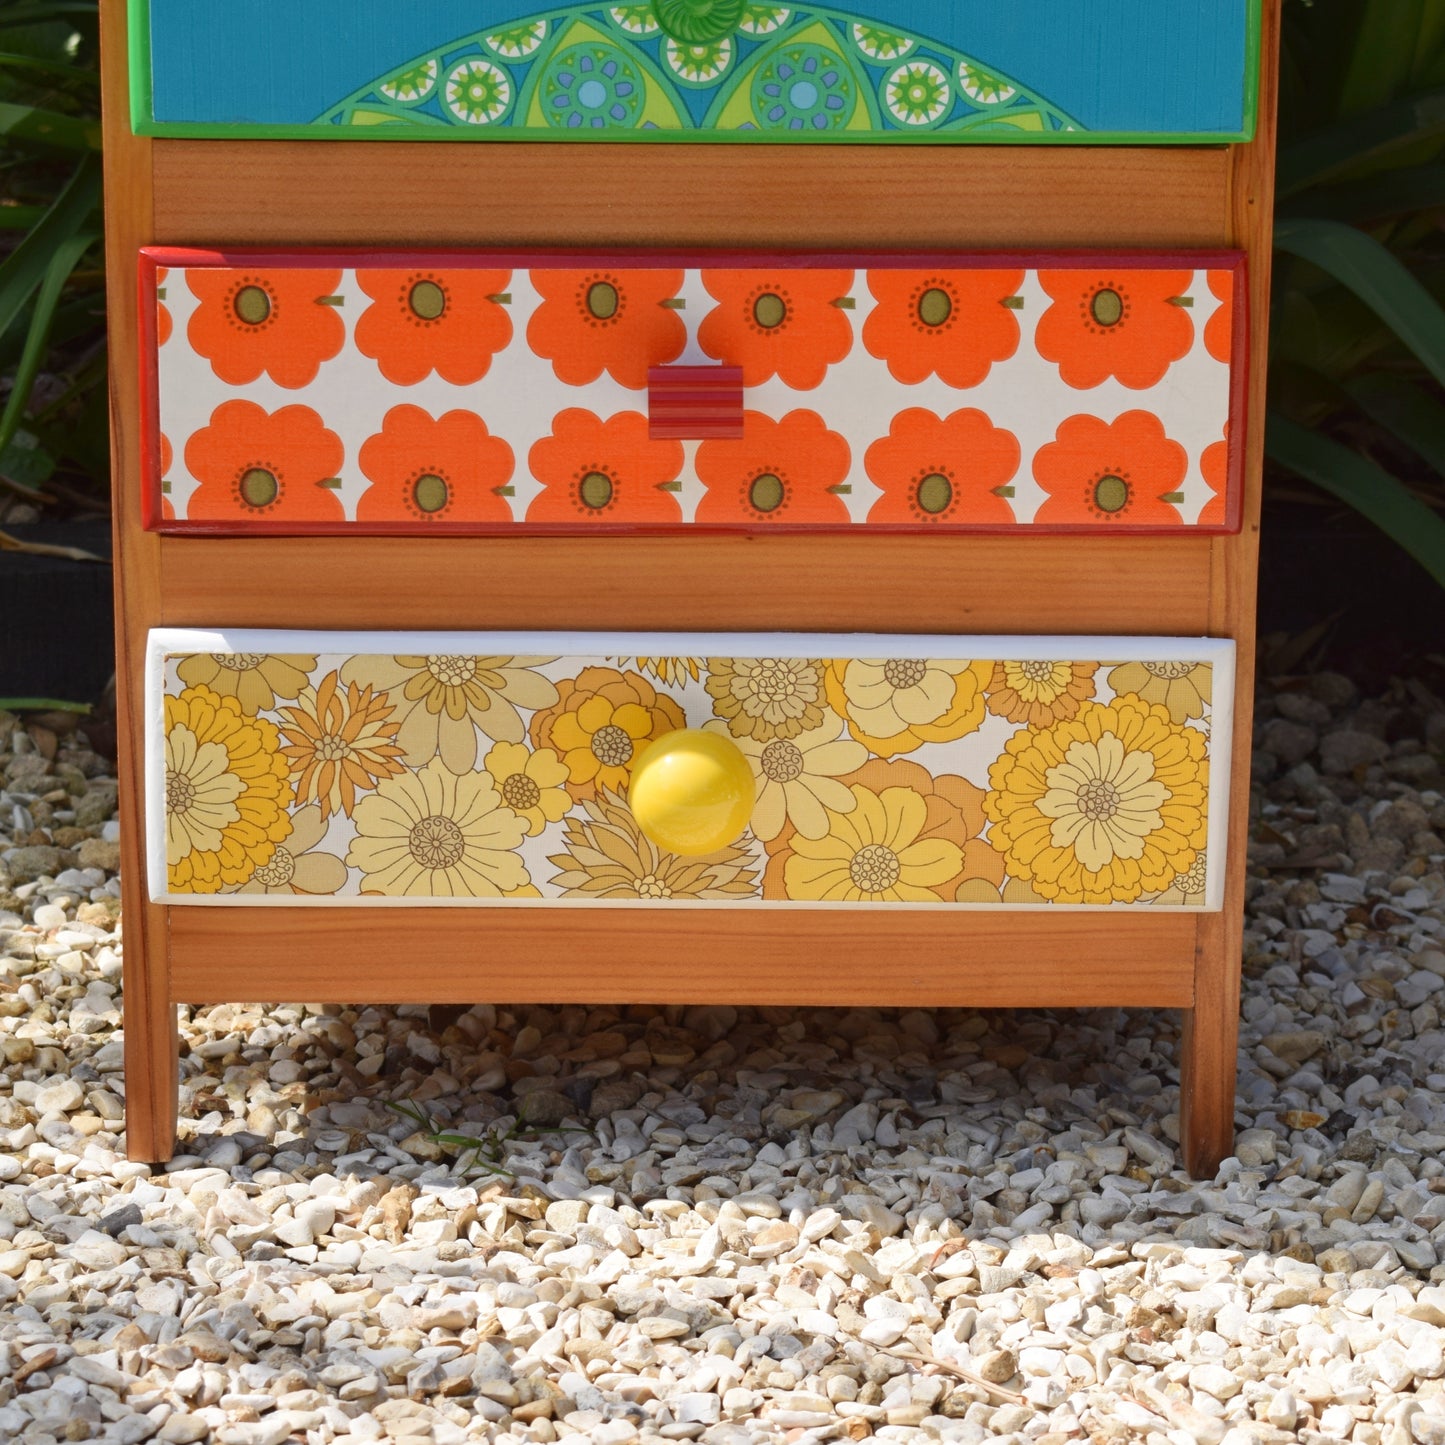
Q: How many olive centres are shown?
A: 12